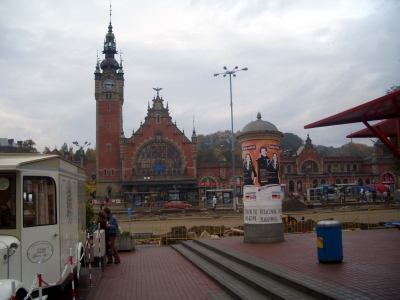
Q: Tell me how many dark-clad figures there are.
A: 3